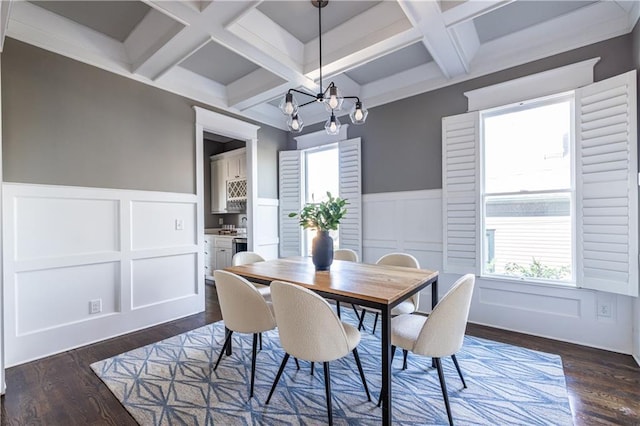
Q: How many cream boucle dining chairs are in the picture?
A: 6